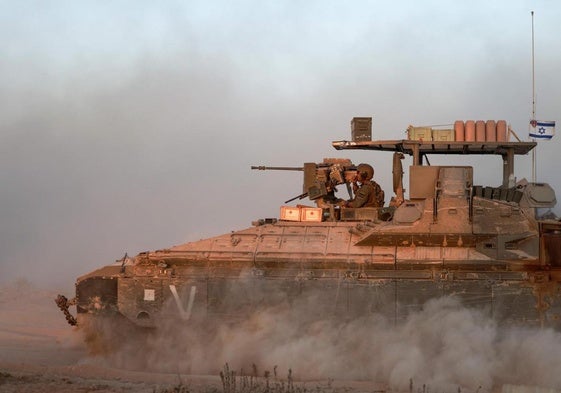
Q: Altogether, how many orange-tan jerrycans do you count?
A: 5